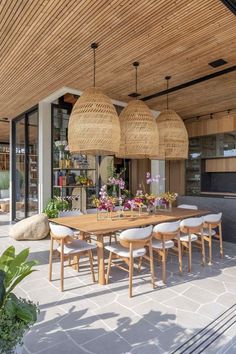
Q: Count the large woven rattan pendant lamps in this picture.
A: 3